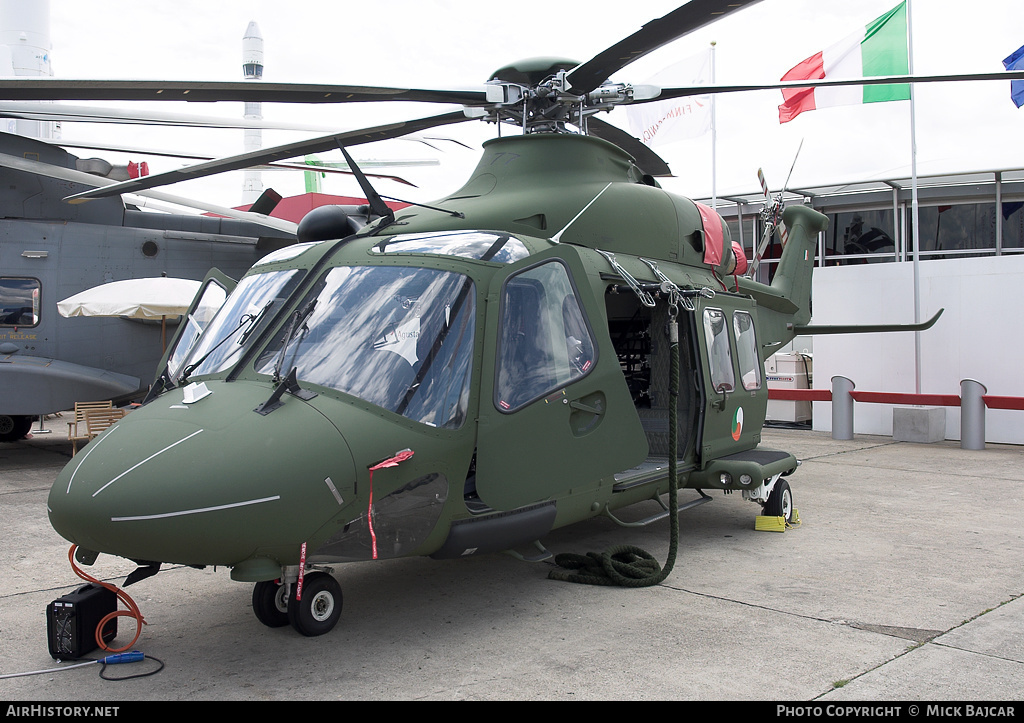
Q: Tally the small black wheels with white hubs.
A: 3